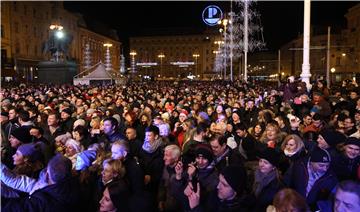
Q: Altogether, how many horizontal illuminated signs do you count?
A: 2